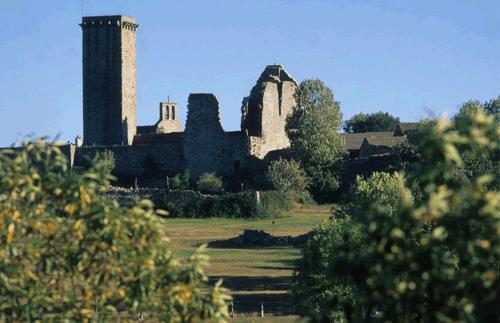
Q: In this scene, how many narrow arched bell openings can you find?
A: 2